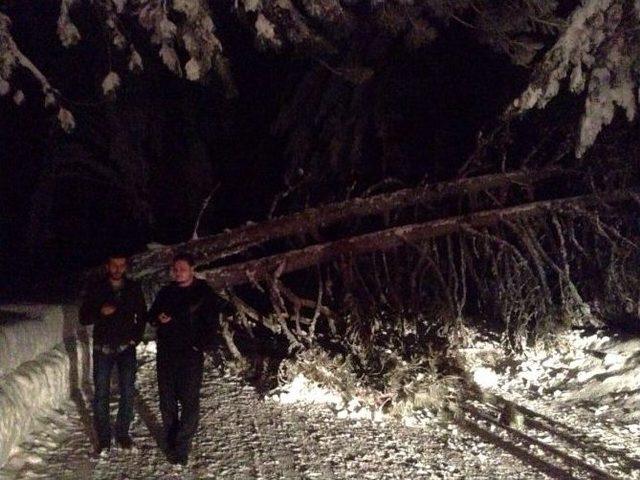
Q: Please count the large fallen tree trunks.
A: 2